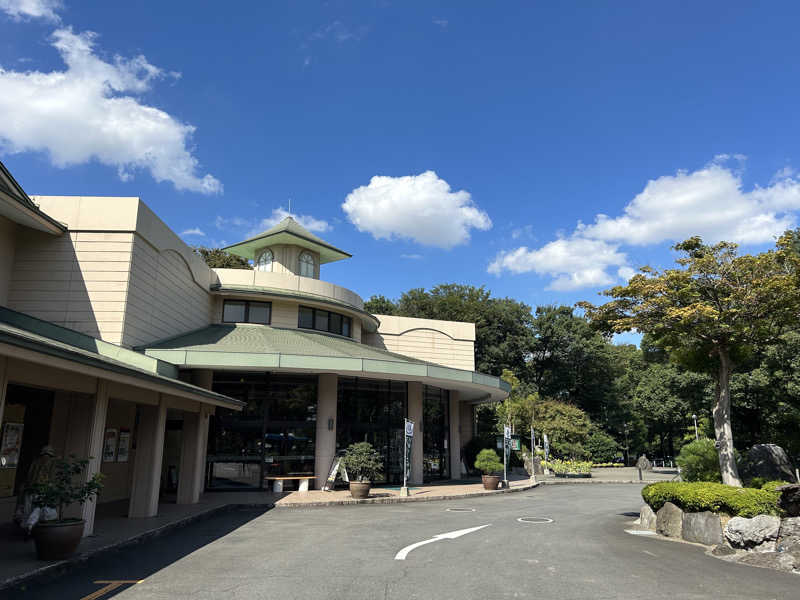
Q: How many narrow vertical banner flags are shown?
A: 4